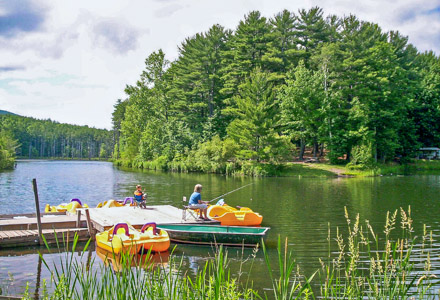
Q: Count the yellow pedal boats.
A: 4